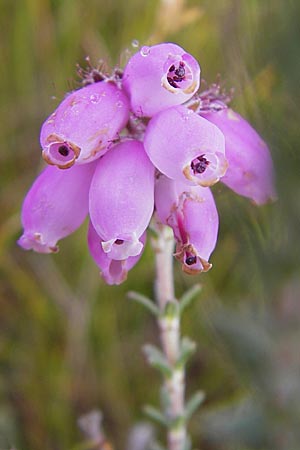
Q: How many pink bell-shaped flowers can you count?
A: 8